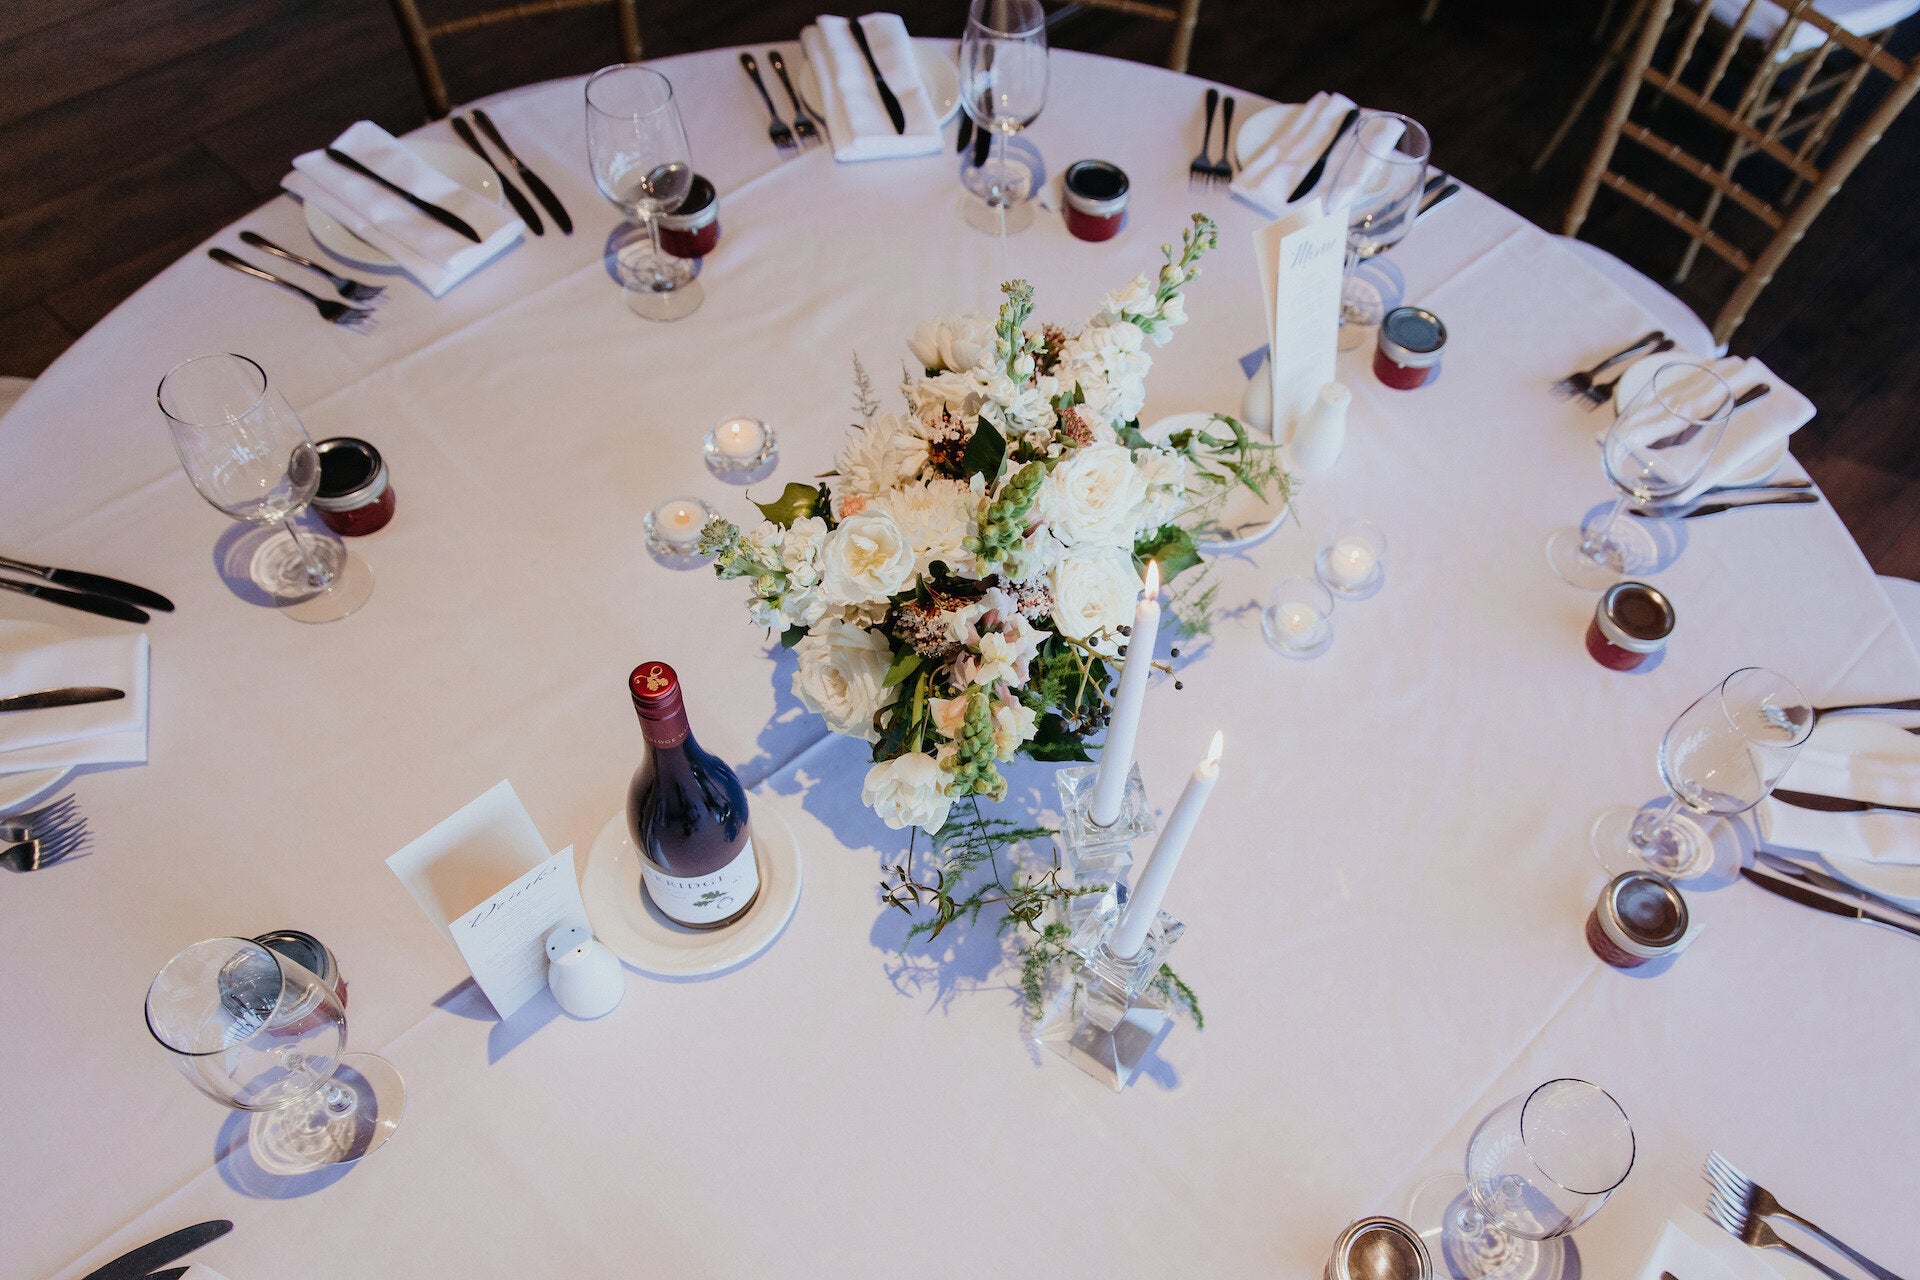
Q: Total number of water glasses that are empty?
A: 8